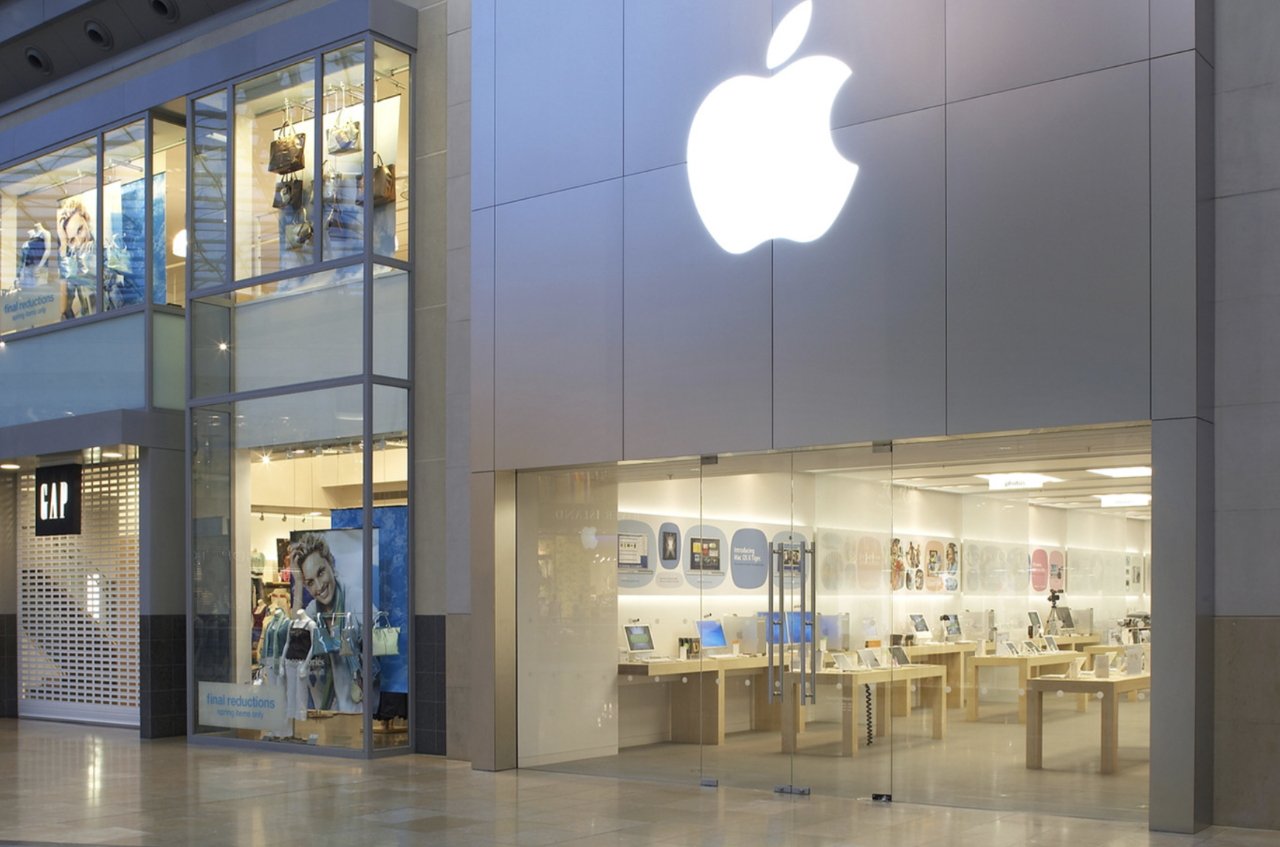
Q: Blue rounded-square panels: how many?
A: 5